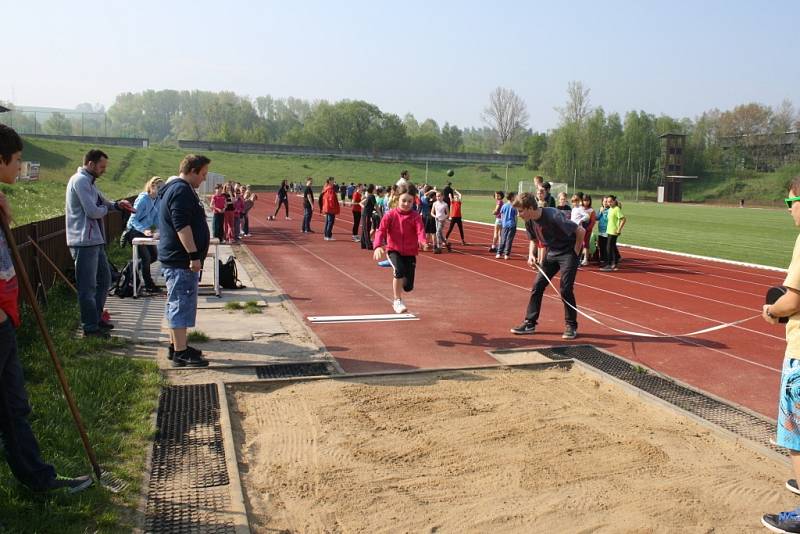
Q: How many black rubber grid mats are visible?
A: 3